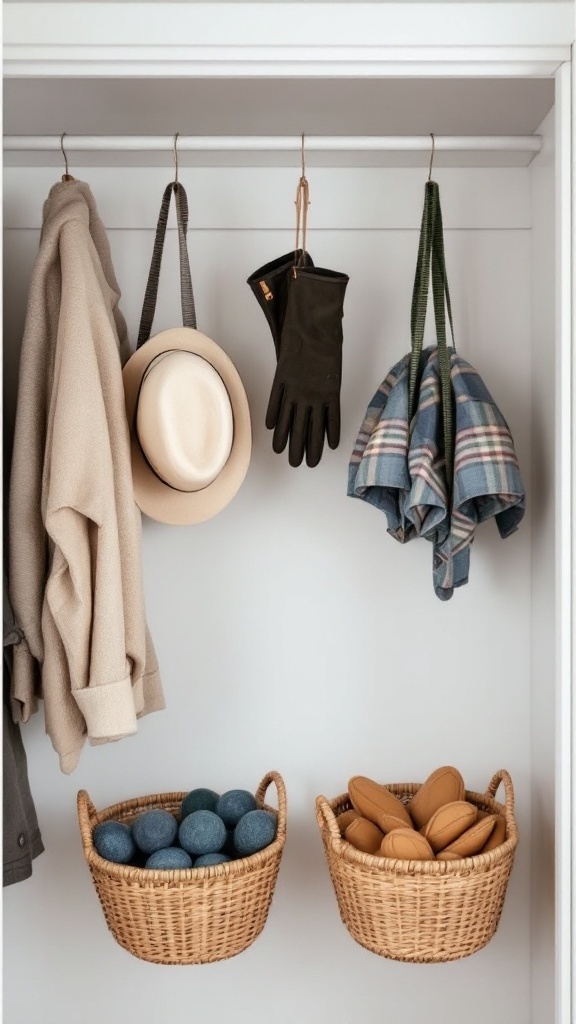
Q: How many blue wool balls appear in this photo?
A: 8